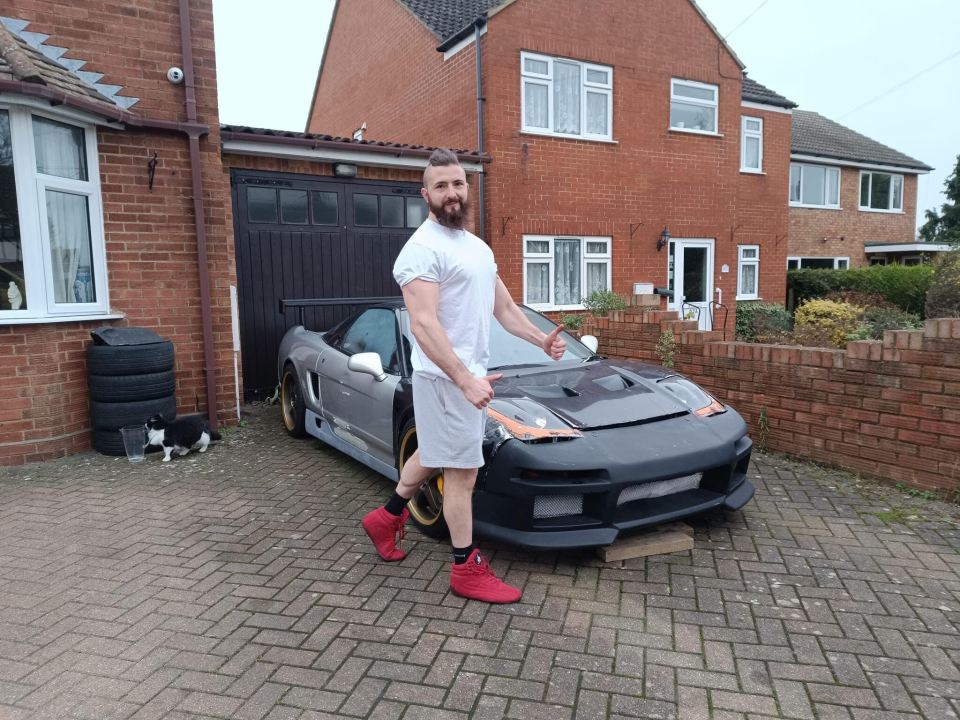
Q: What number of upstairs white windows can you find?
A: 5